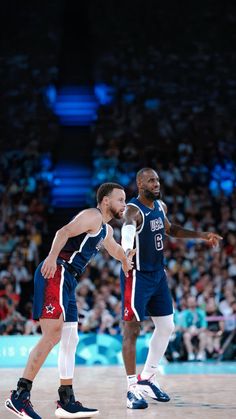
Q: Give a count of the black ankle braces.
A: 2